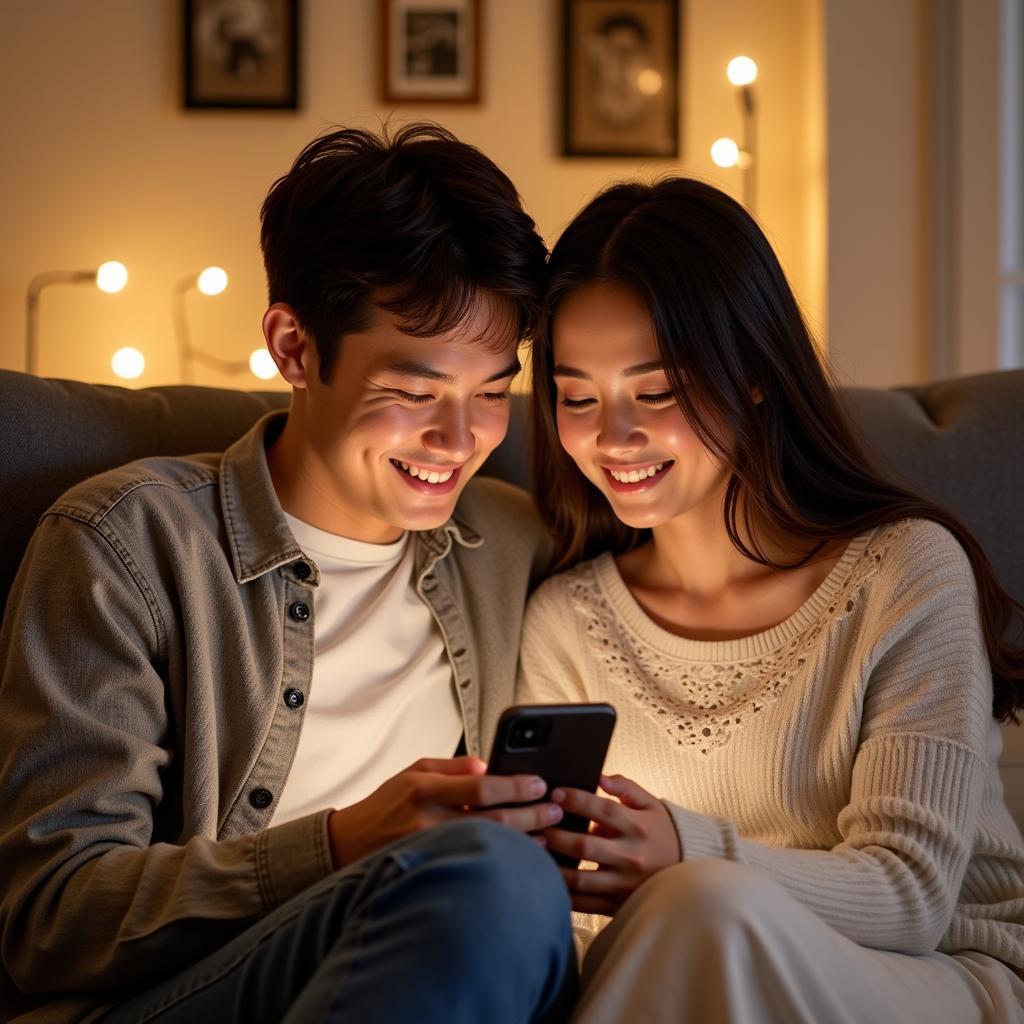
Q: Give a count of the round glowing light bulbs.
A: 6